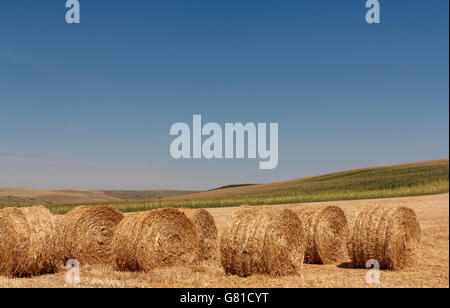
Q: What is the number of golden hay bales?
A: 7